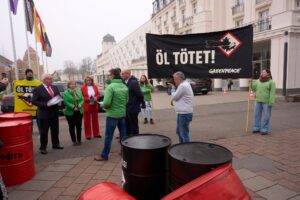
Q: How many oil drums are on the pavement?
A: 6